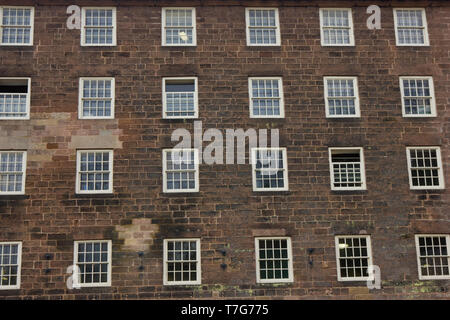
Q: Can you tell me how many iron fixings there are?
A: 8